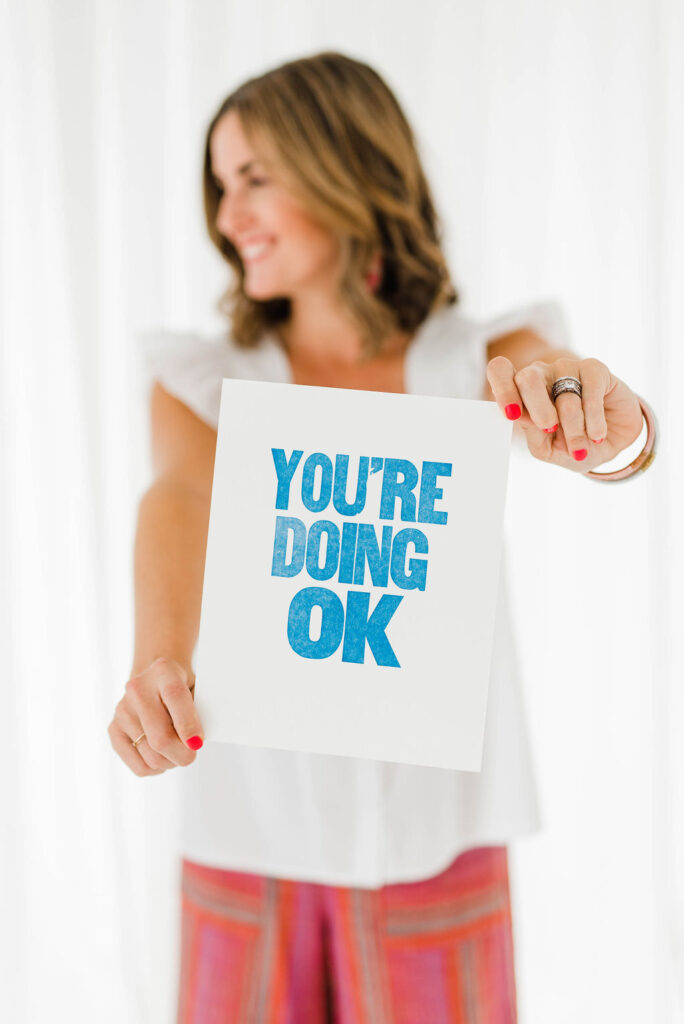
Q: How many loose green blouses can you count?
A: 0